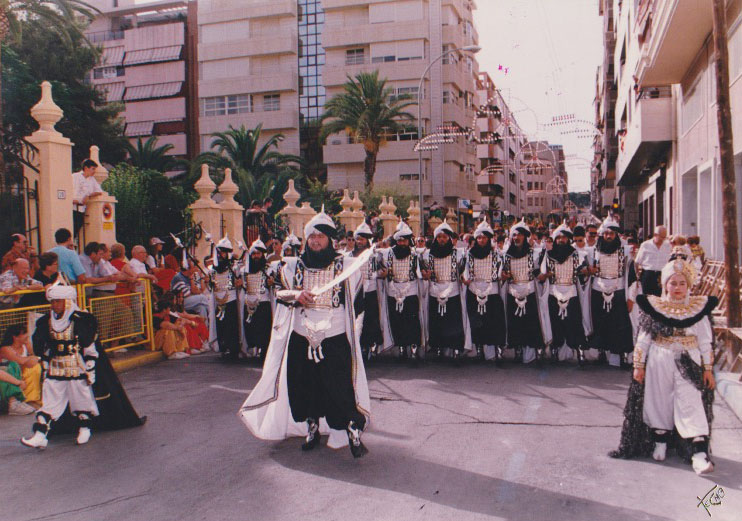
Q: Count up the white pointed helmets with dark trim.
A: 11